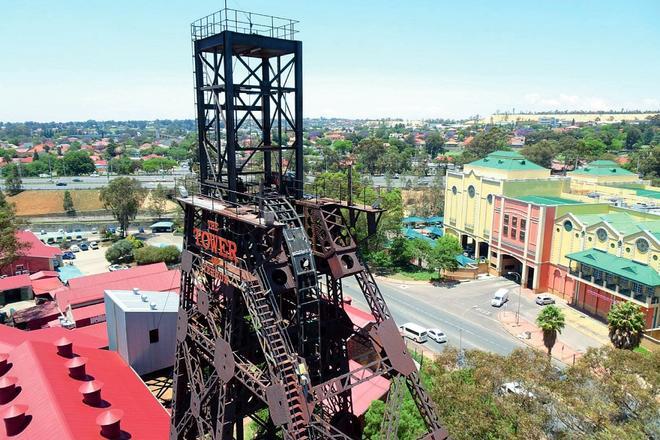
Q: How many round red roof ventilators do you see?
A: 7